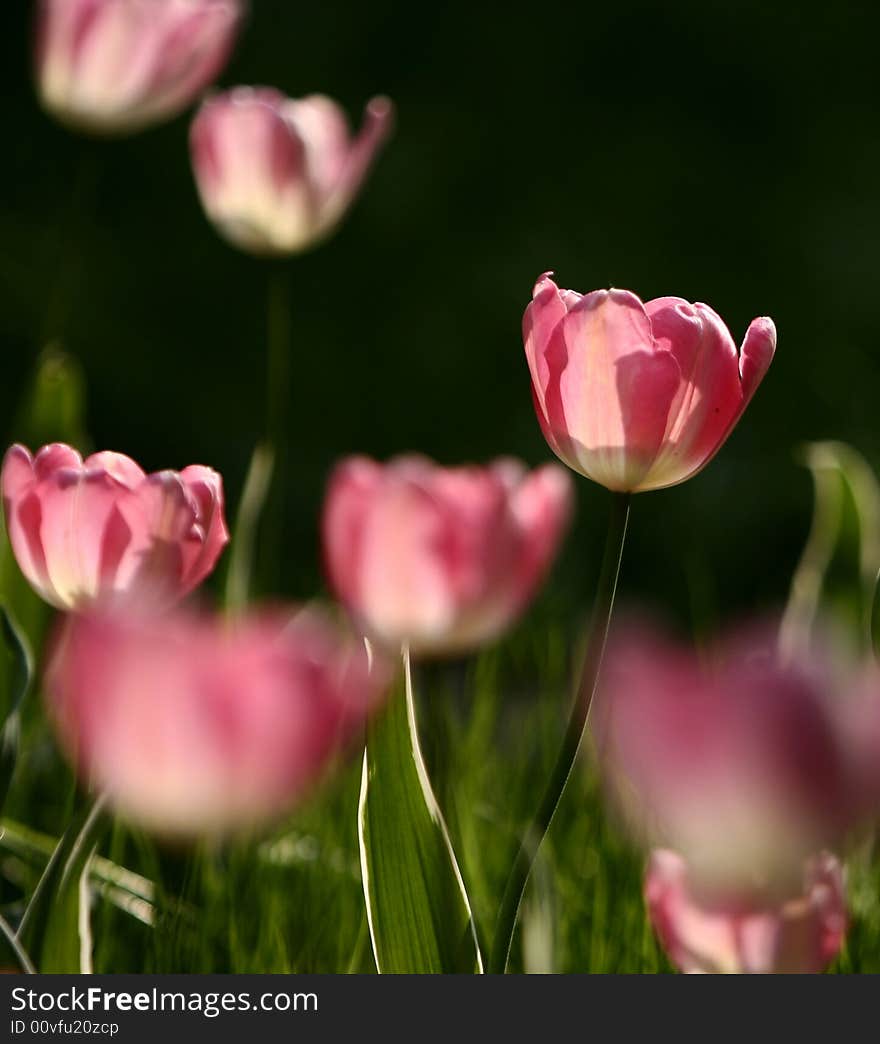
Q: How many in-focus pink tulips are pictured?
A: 2